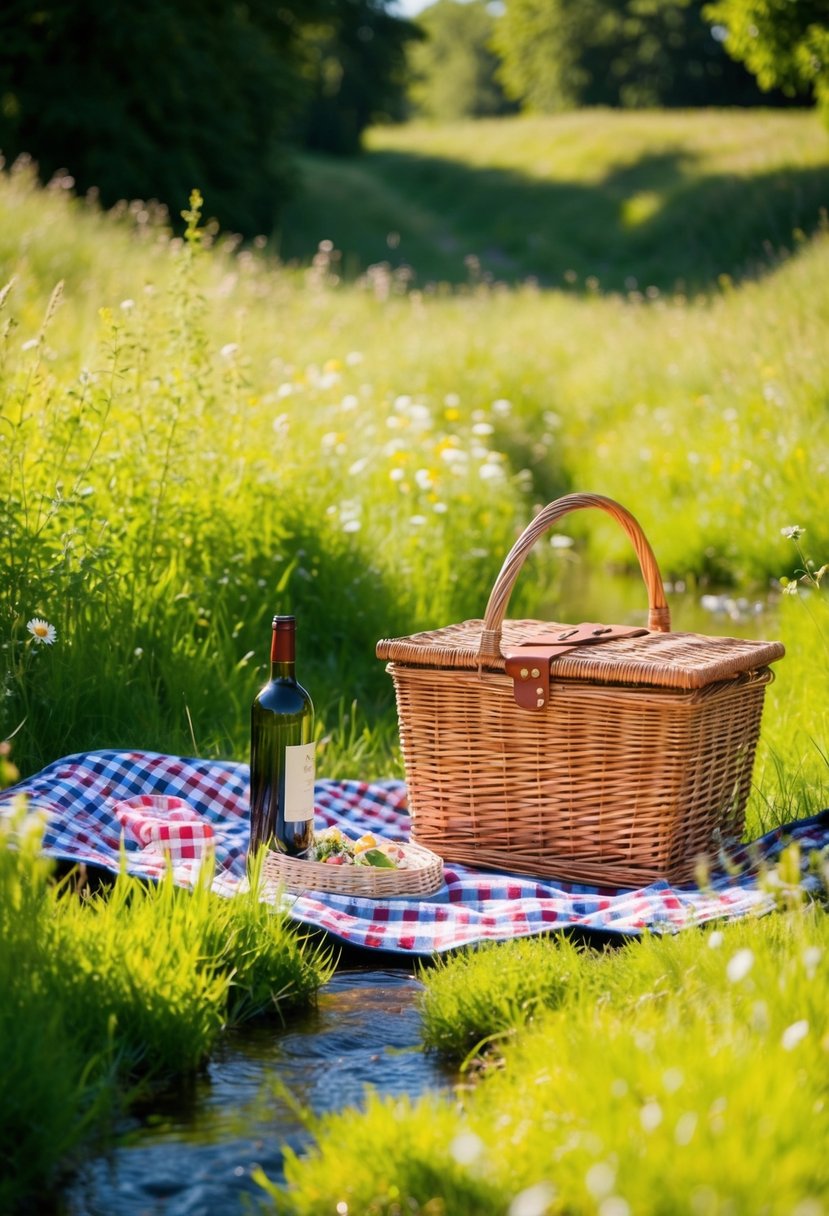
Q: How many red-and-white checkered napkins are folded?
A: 1